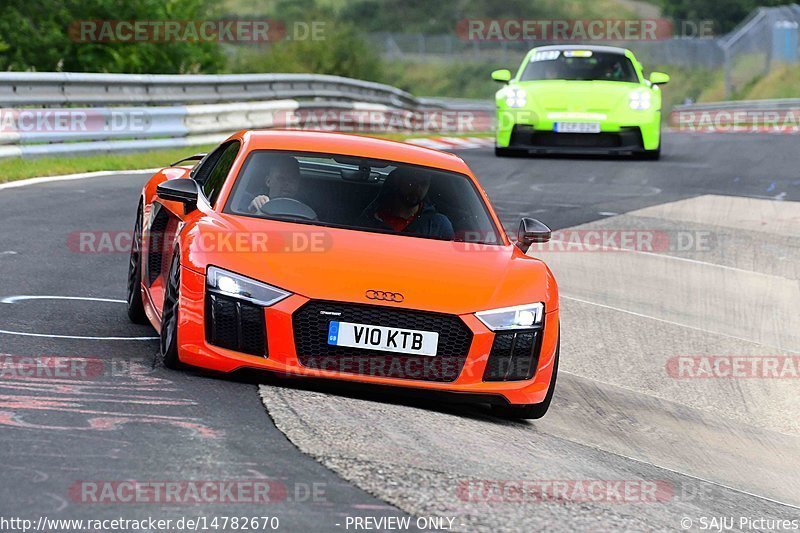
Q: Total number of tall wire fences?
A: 1